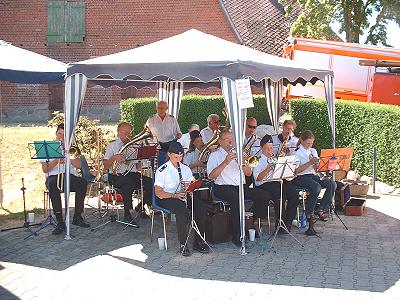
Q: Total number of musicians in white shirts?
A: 12